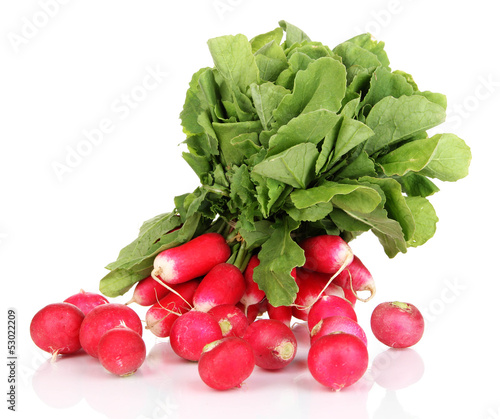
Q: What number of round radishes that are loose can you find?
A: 12